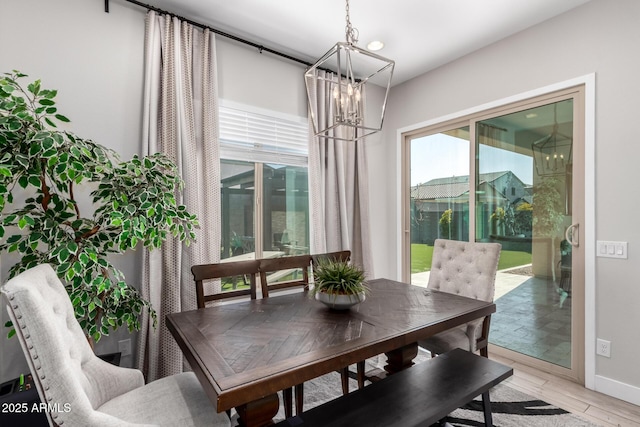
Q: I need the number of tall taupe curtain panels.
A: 2